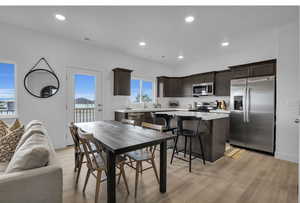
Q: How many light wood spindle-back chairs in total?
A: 4